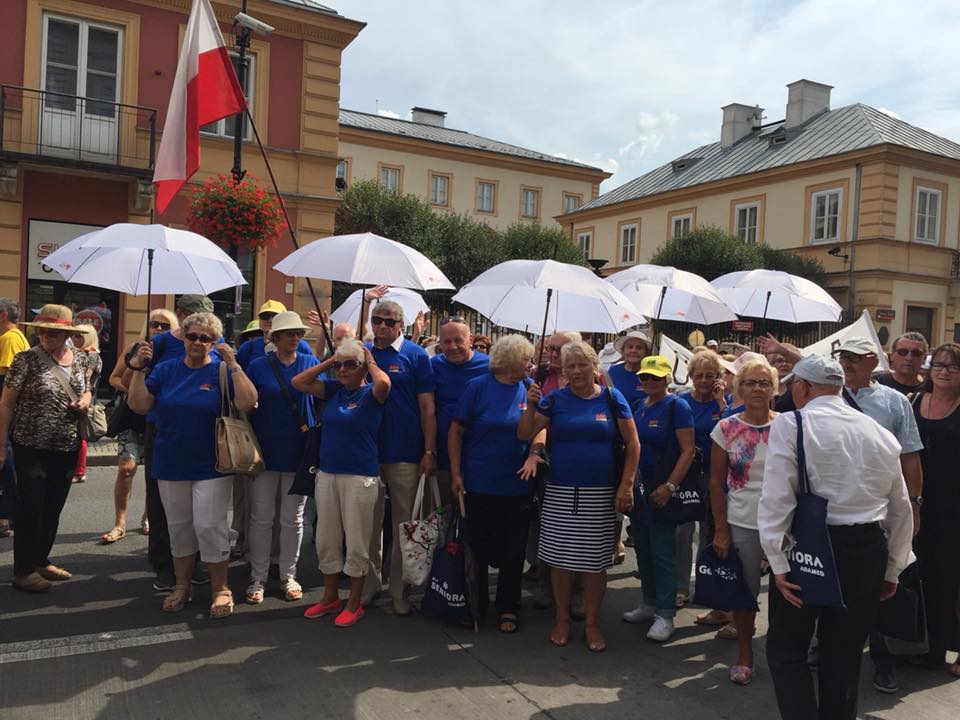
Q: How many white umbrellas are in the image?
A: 6